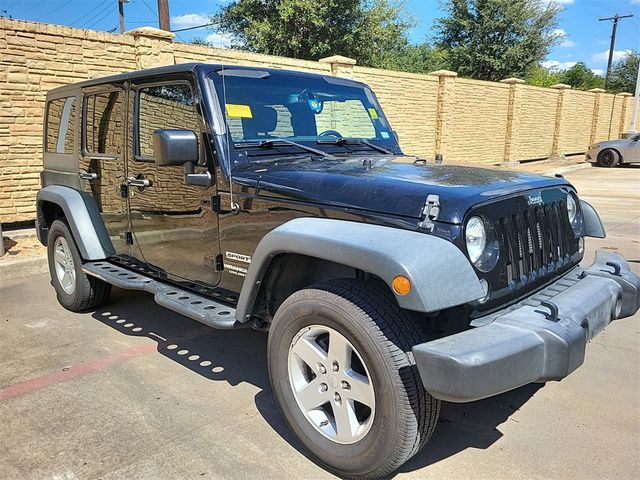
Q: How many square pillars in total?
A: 7